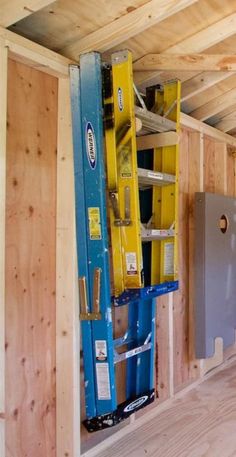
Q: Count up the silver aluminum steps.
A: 4